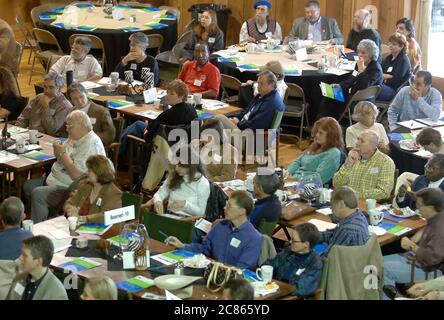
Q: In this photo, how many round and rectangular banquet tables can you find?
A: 7